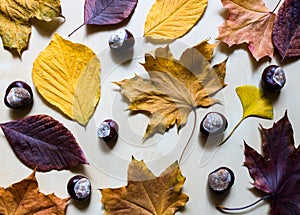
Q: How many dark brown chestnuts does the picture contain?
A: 7